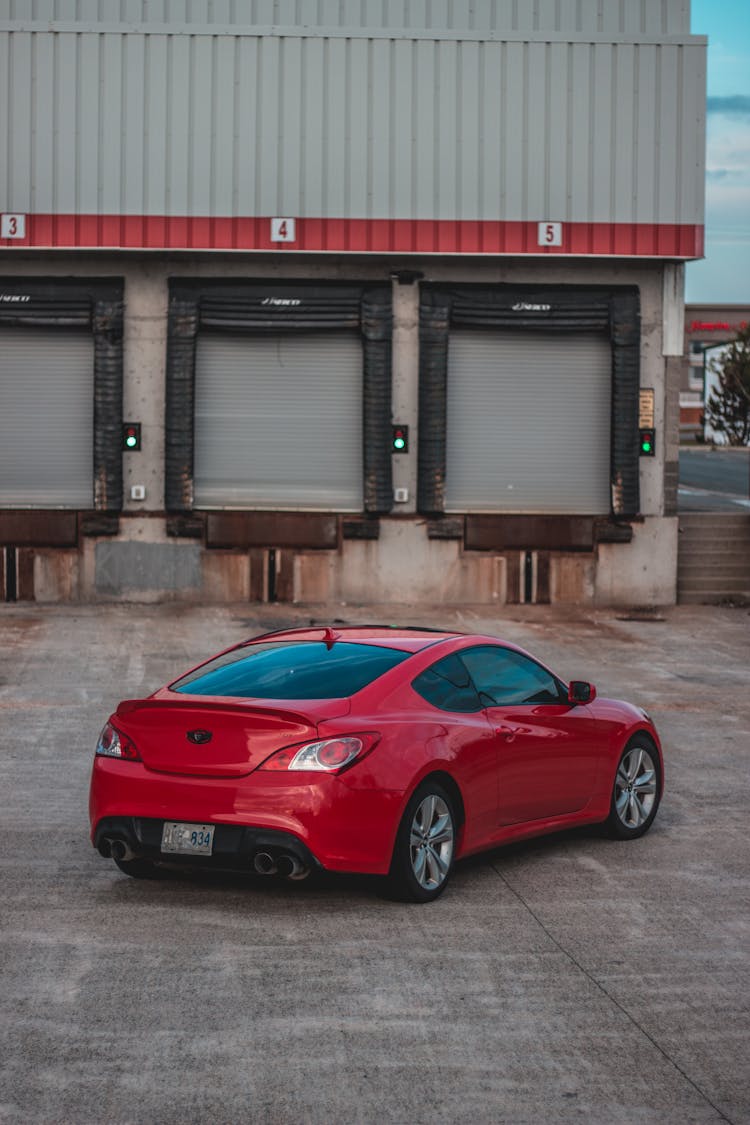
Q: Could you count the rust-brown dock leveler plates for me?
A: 3